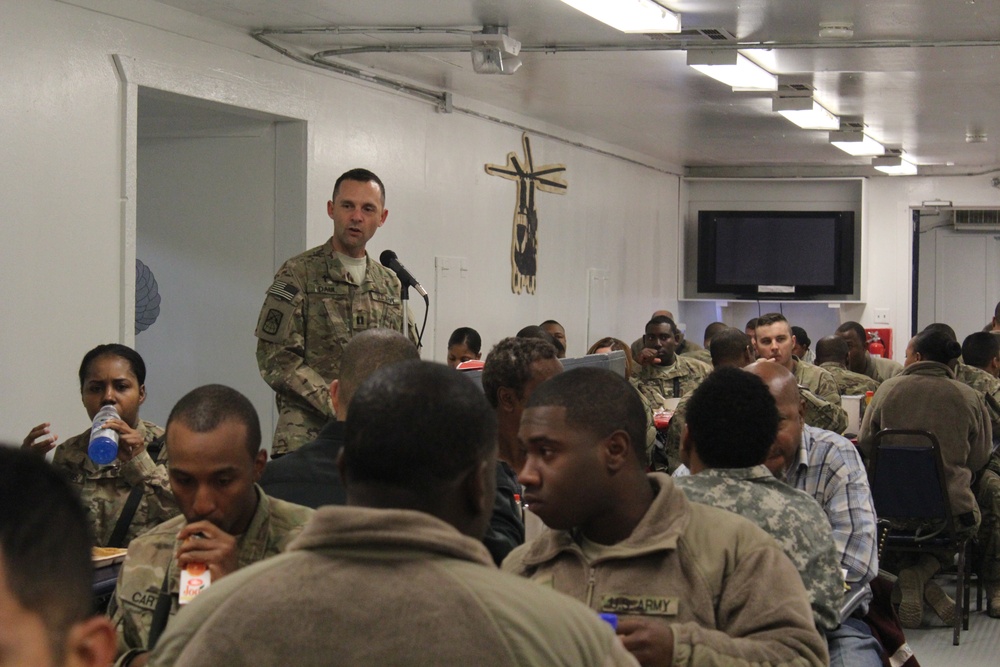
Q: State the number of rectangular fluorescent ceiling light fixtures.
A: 5